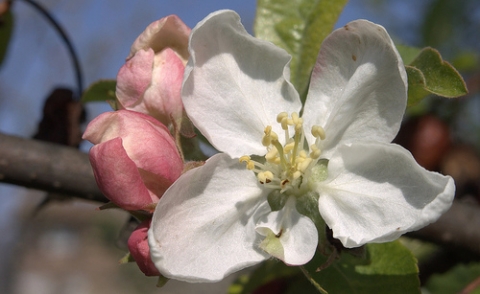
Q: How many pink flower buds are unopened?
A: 3